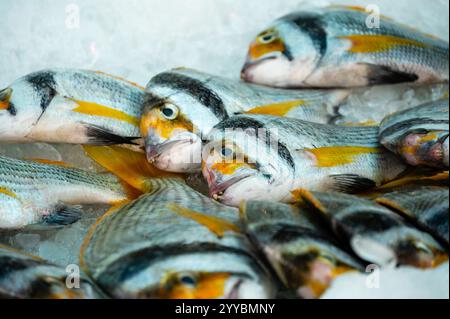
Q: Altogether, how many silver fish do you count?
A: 11